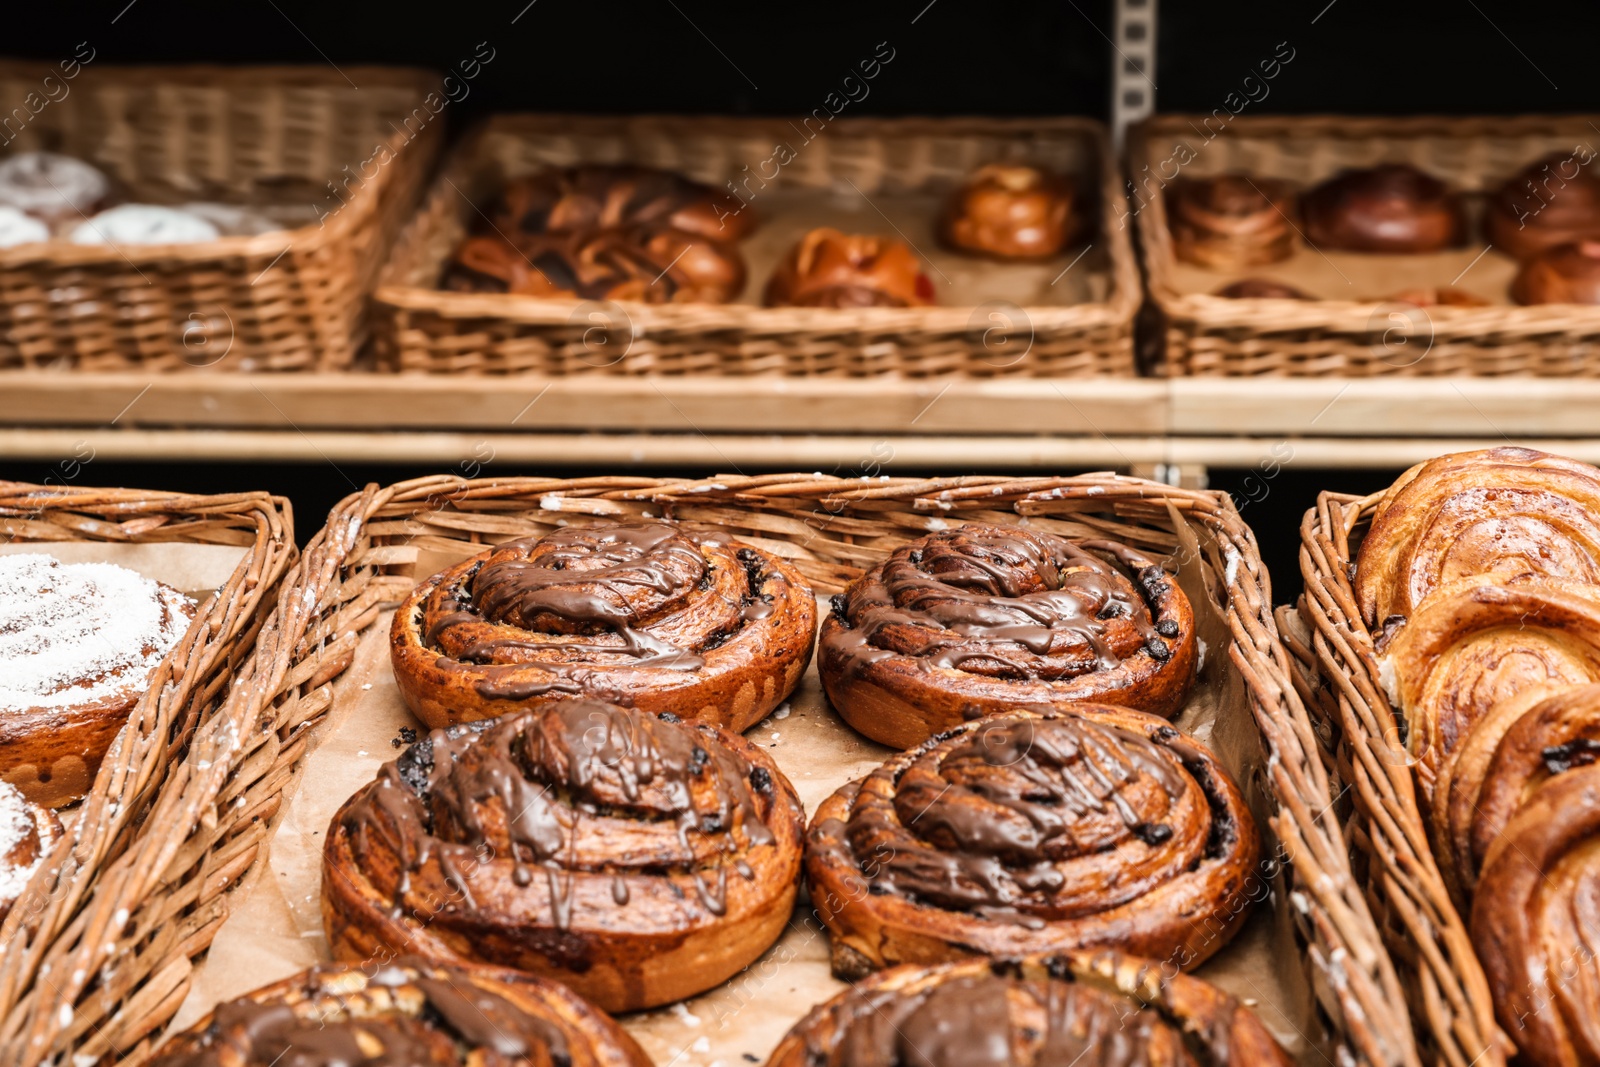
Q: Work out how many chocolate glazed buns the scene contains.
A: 6